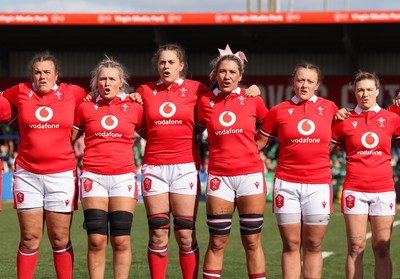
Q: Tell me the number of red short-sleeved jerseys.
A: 6